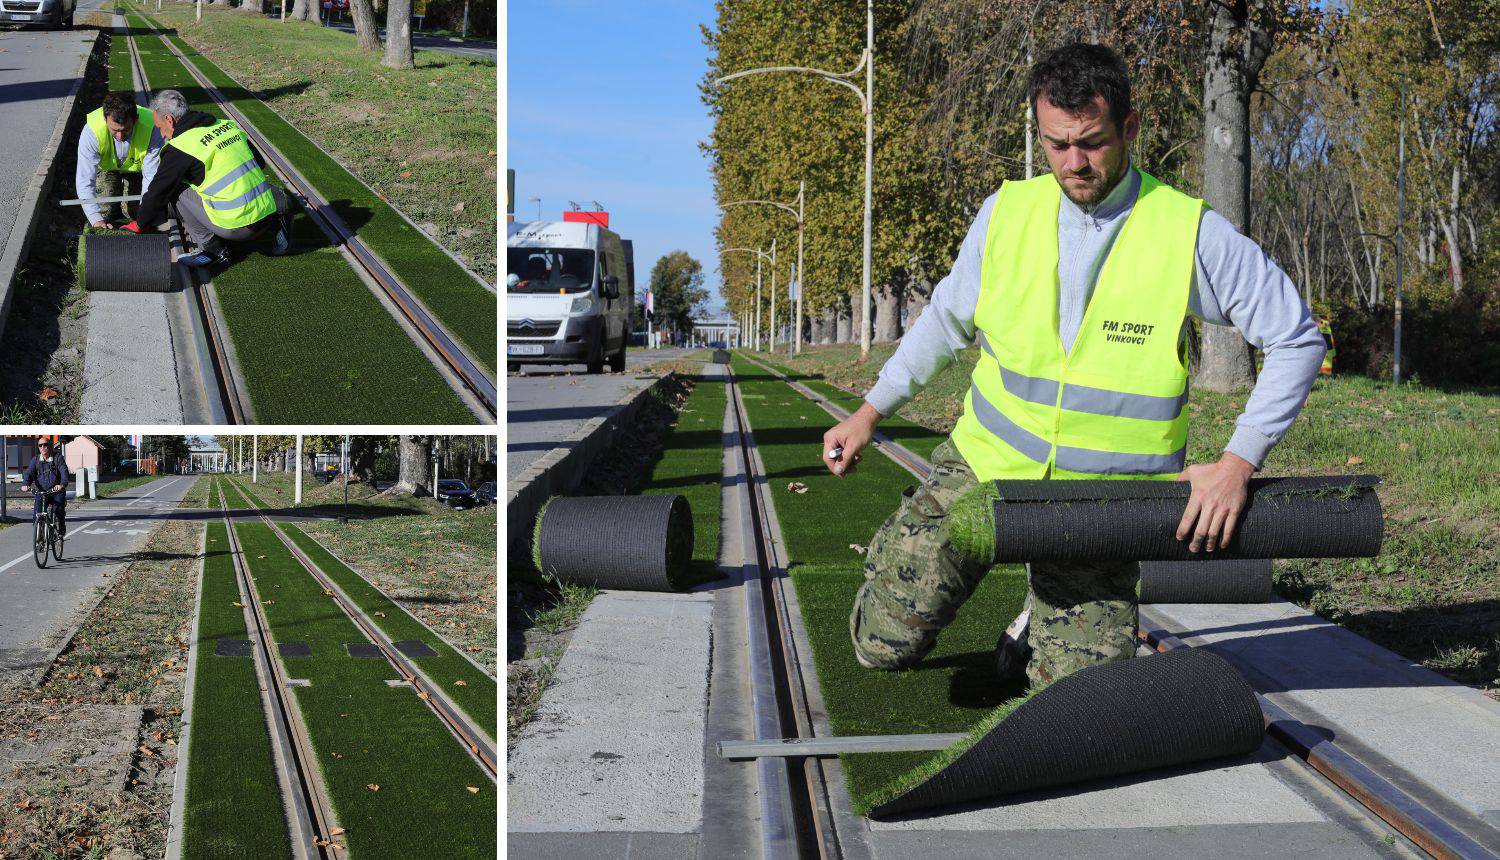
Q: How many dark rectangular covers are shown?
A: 4